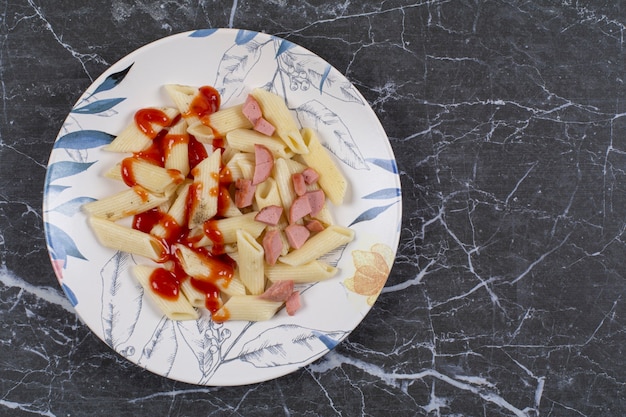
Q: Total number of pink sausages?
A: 14